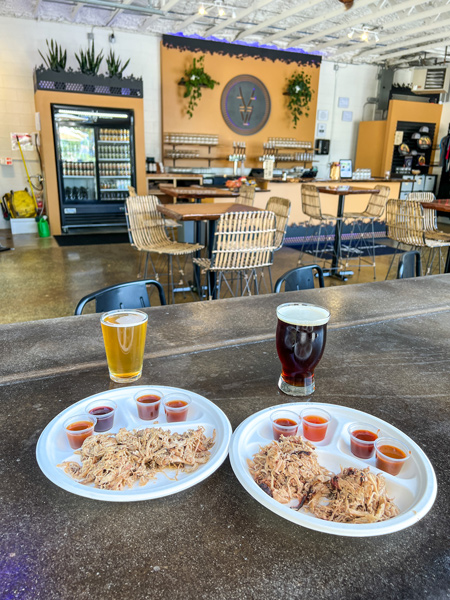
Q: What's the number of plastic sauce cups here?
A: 8